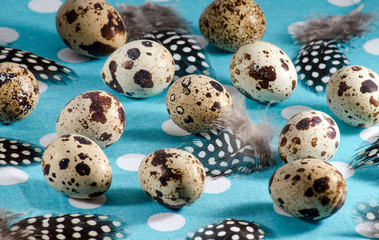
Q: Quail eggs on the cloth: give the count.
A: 12